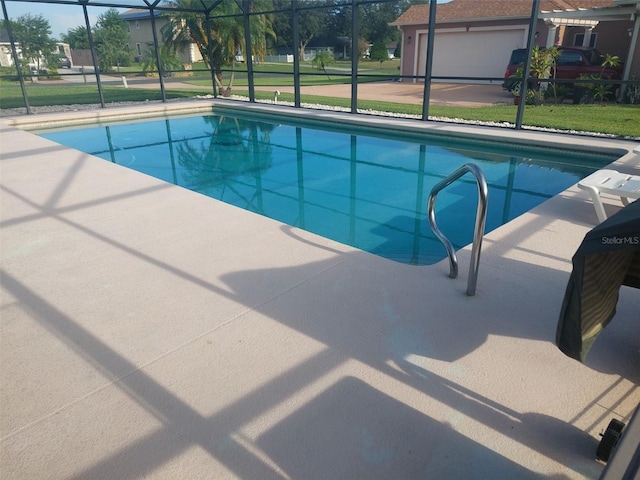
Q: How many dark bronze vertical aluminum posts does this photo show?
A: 9